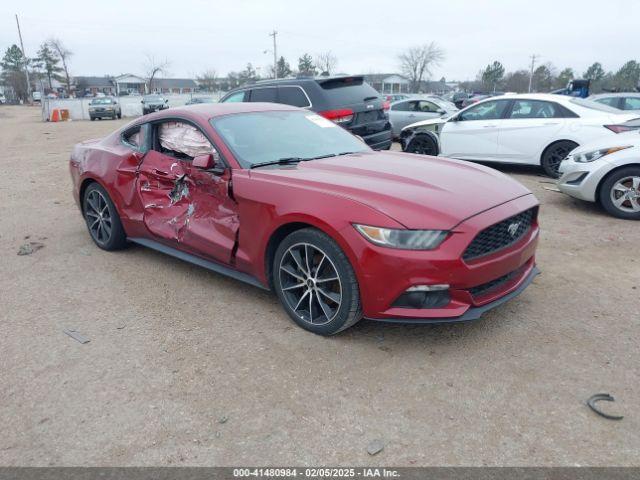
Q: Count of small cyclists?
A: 0